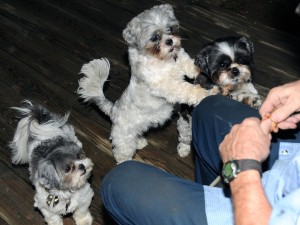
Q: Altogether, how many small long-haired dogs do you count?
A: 3